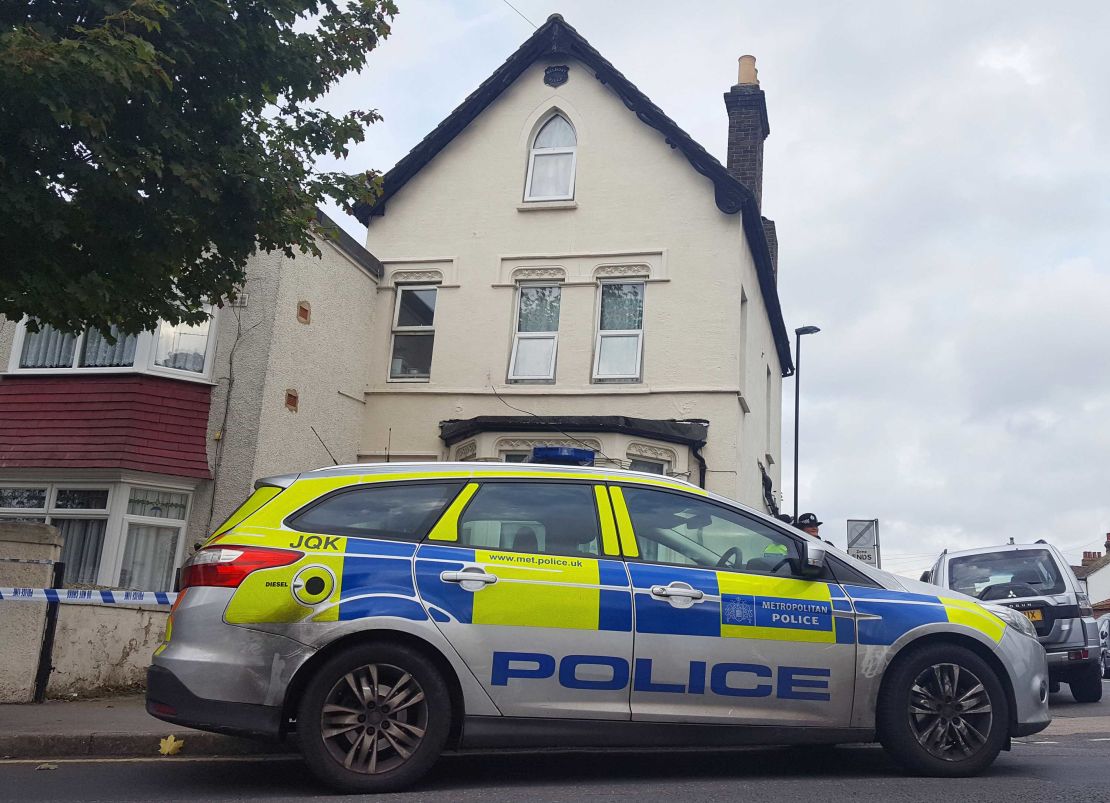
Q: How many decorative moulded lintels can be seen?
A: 6